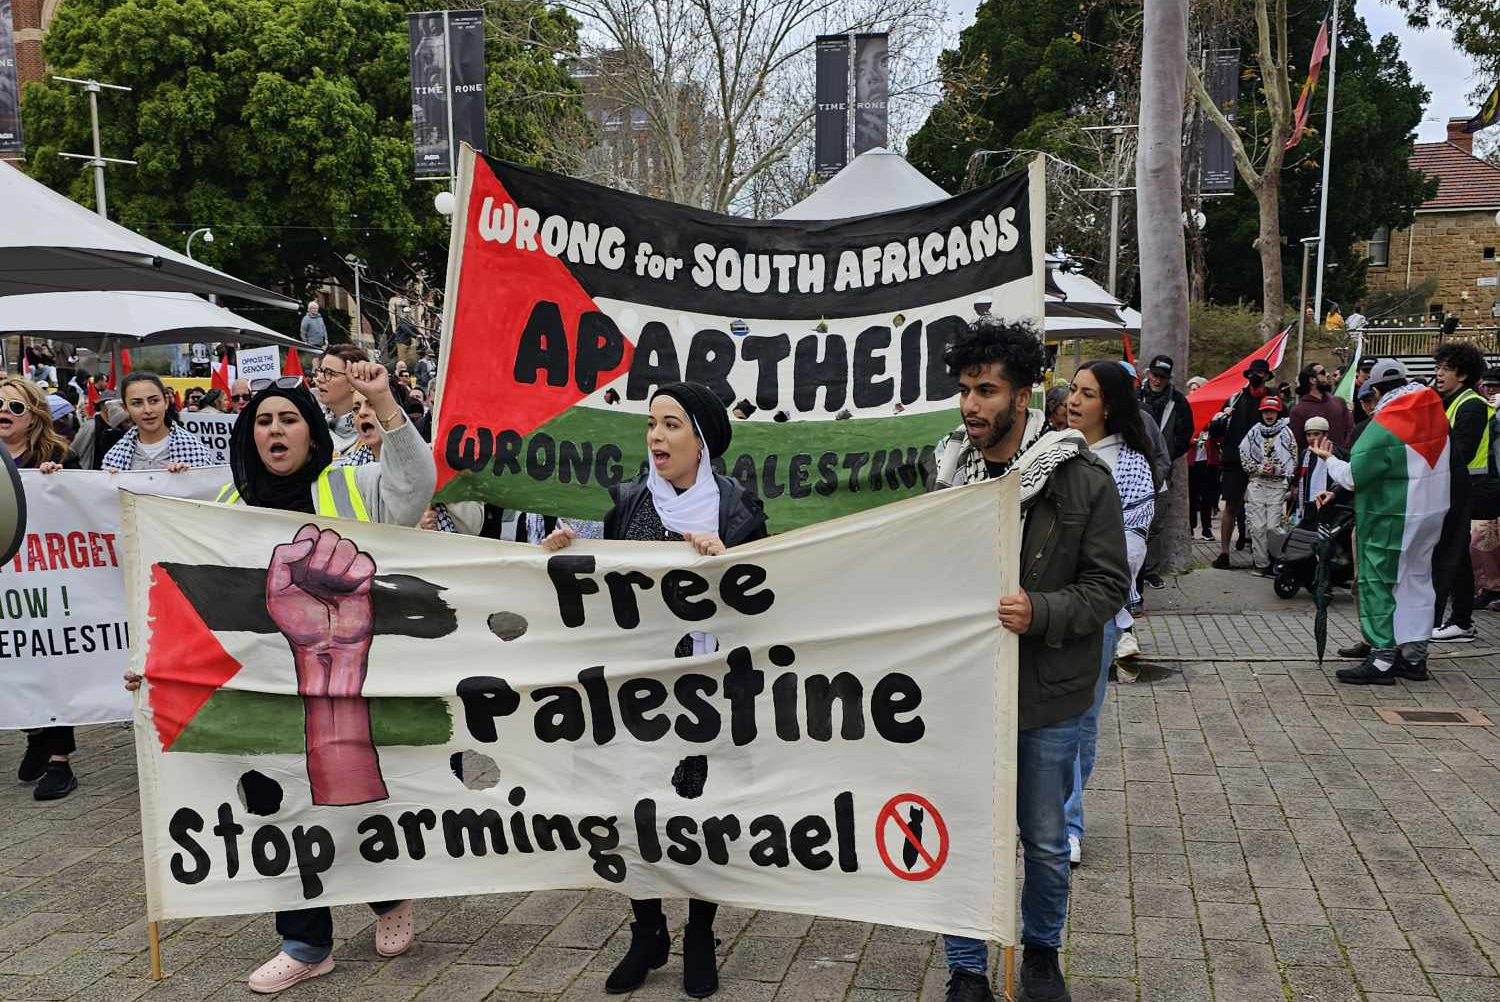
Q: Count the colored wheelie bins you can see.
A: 0